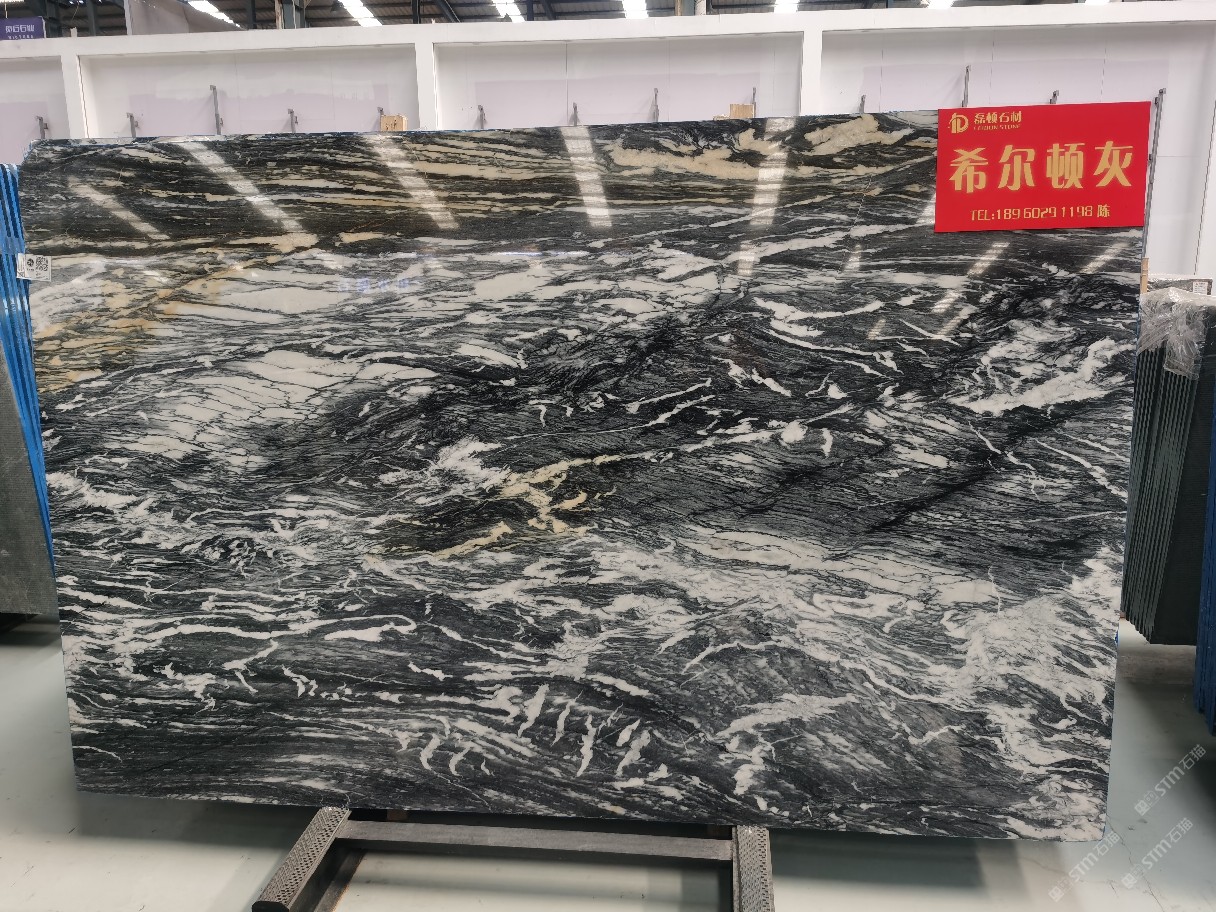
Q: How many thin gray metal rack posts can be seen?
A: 13